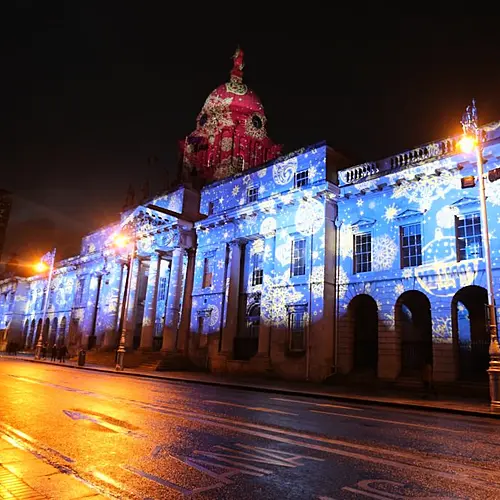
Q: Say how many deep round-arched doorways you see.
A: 3